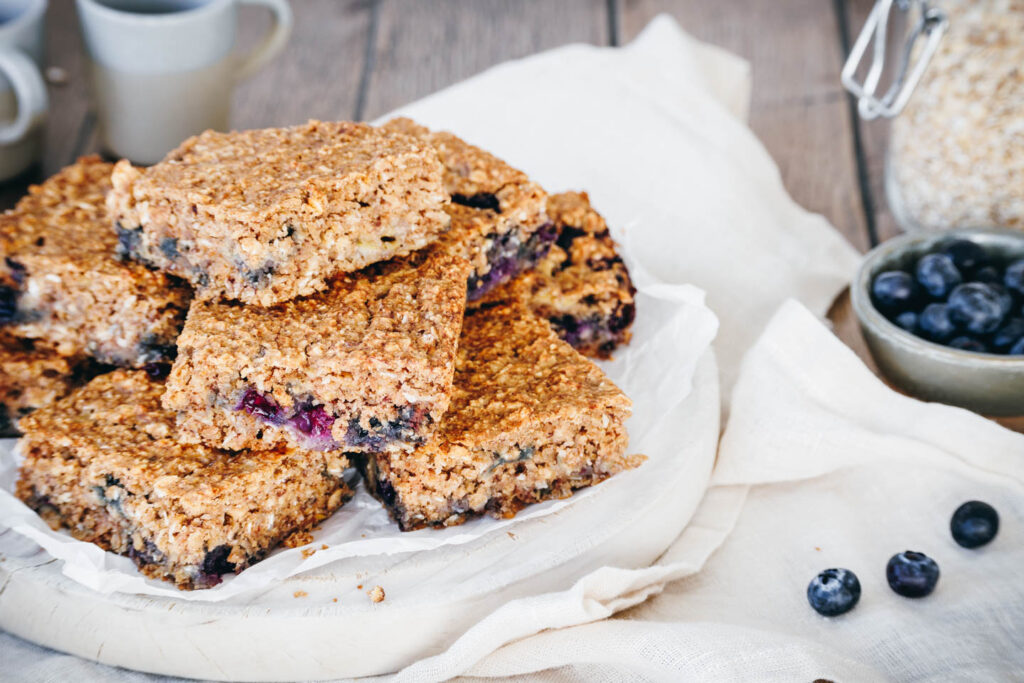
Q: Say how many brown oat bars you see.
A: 8